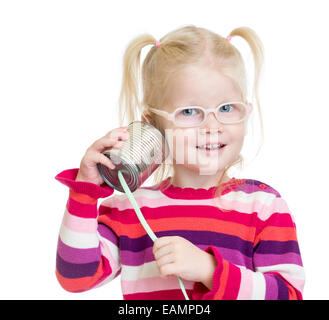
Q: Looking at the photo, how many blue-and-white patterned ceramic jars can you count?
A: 0